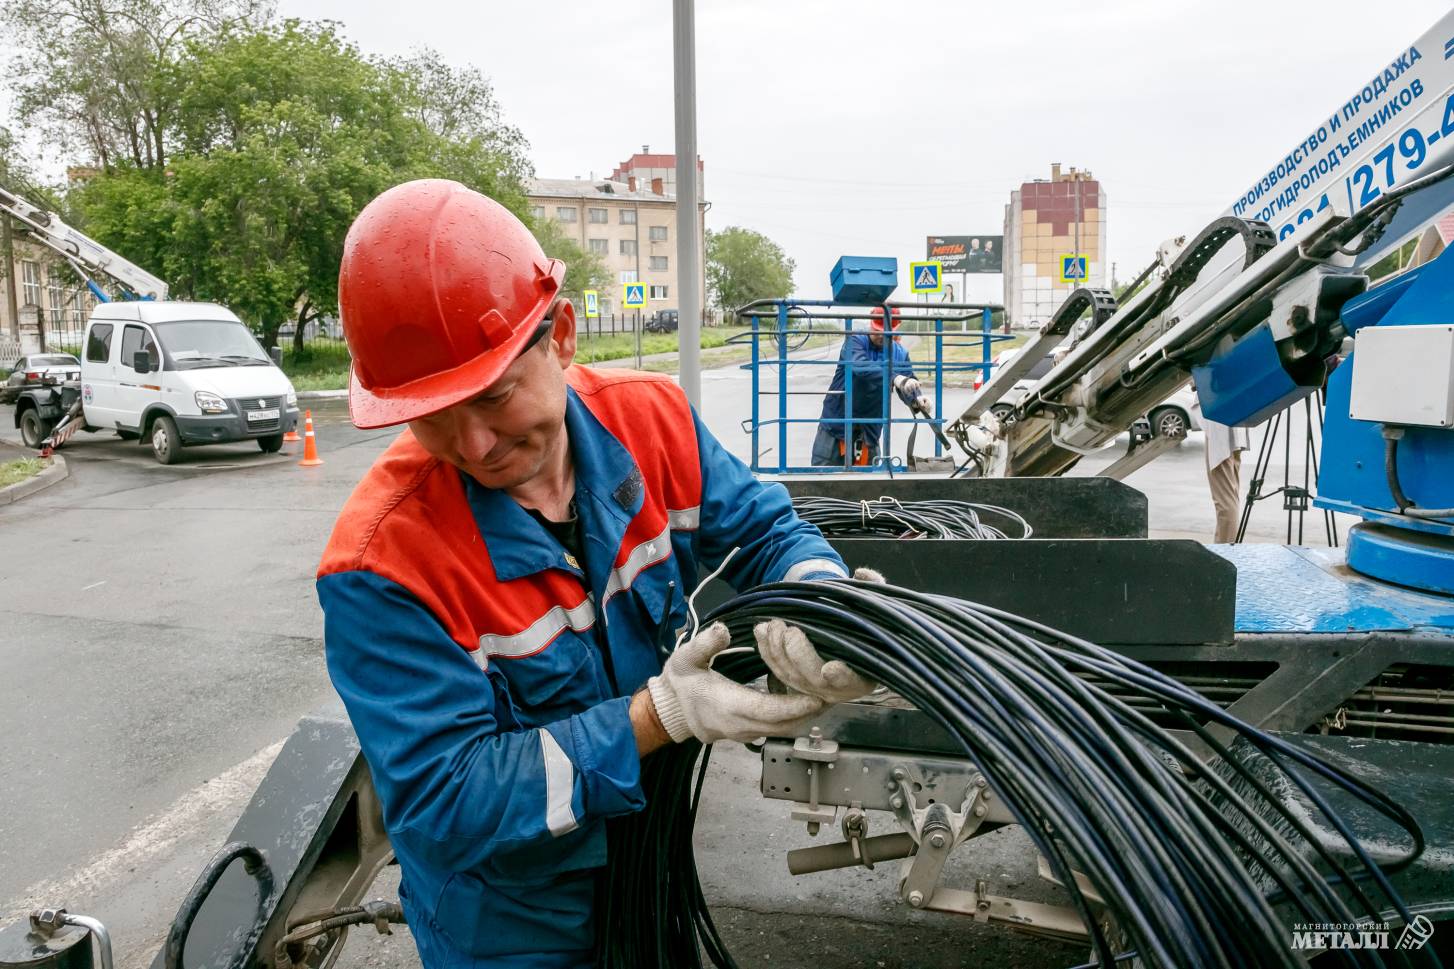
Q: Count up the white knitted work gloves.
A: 4